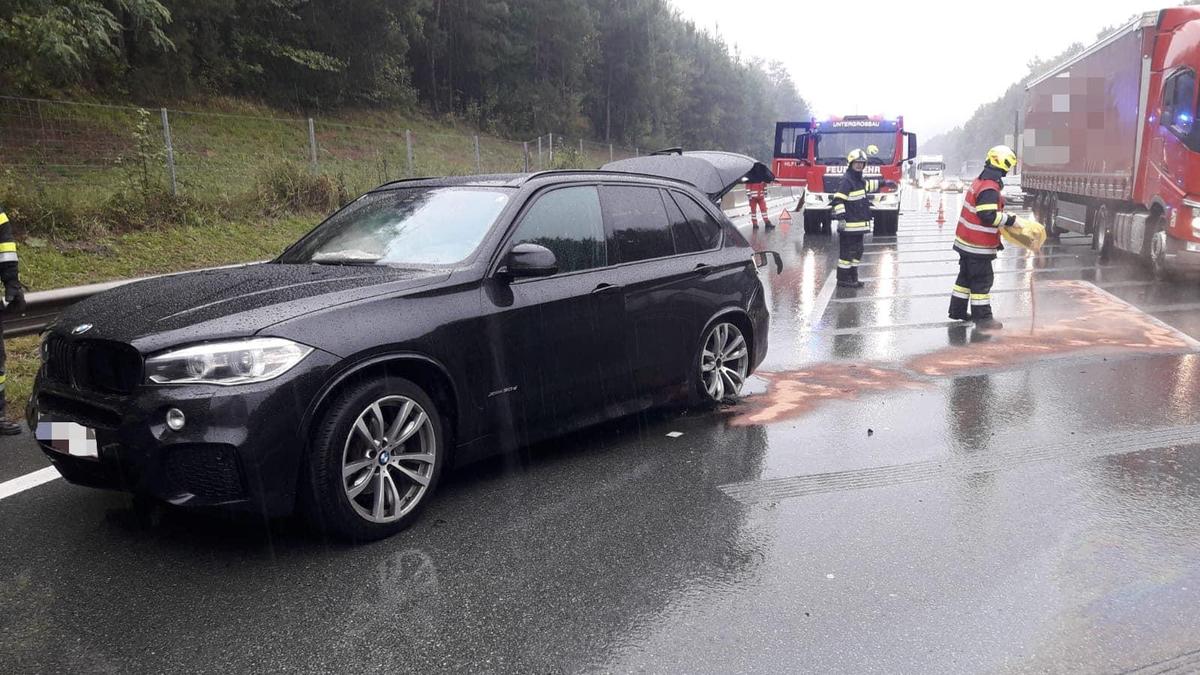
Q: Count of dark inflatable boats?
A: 0